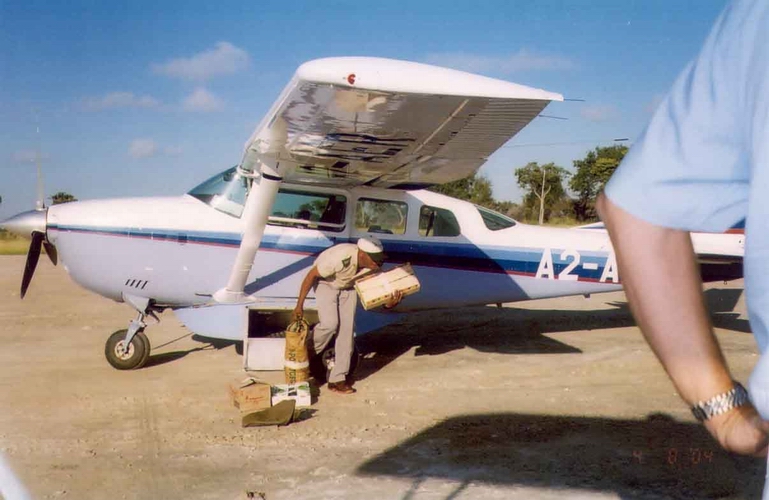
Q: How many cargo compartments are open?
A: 1